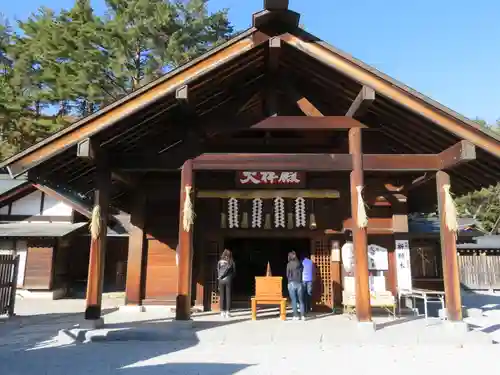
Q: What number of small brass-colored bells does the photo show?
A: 5